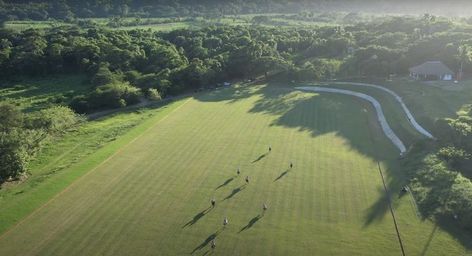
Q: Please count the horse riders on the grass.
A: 8